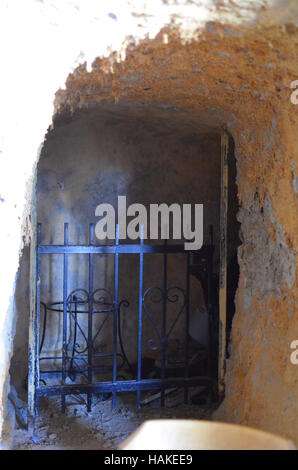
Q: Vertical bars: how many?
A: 8